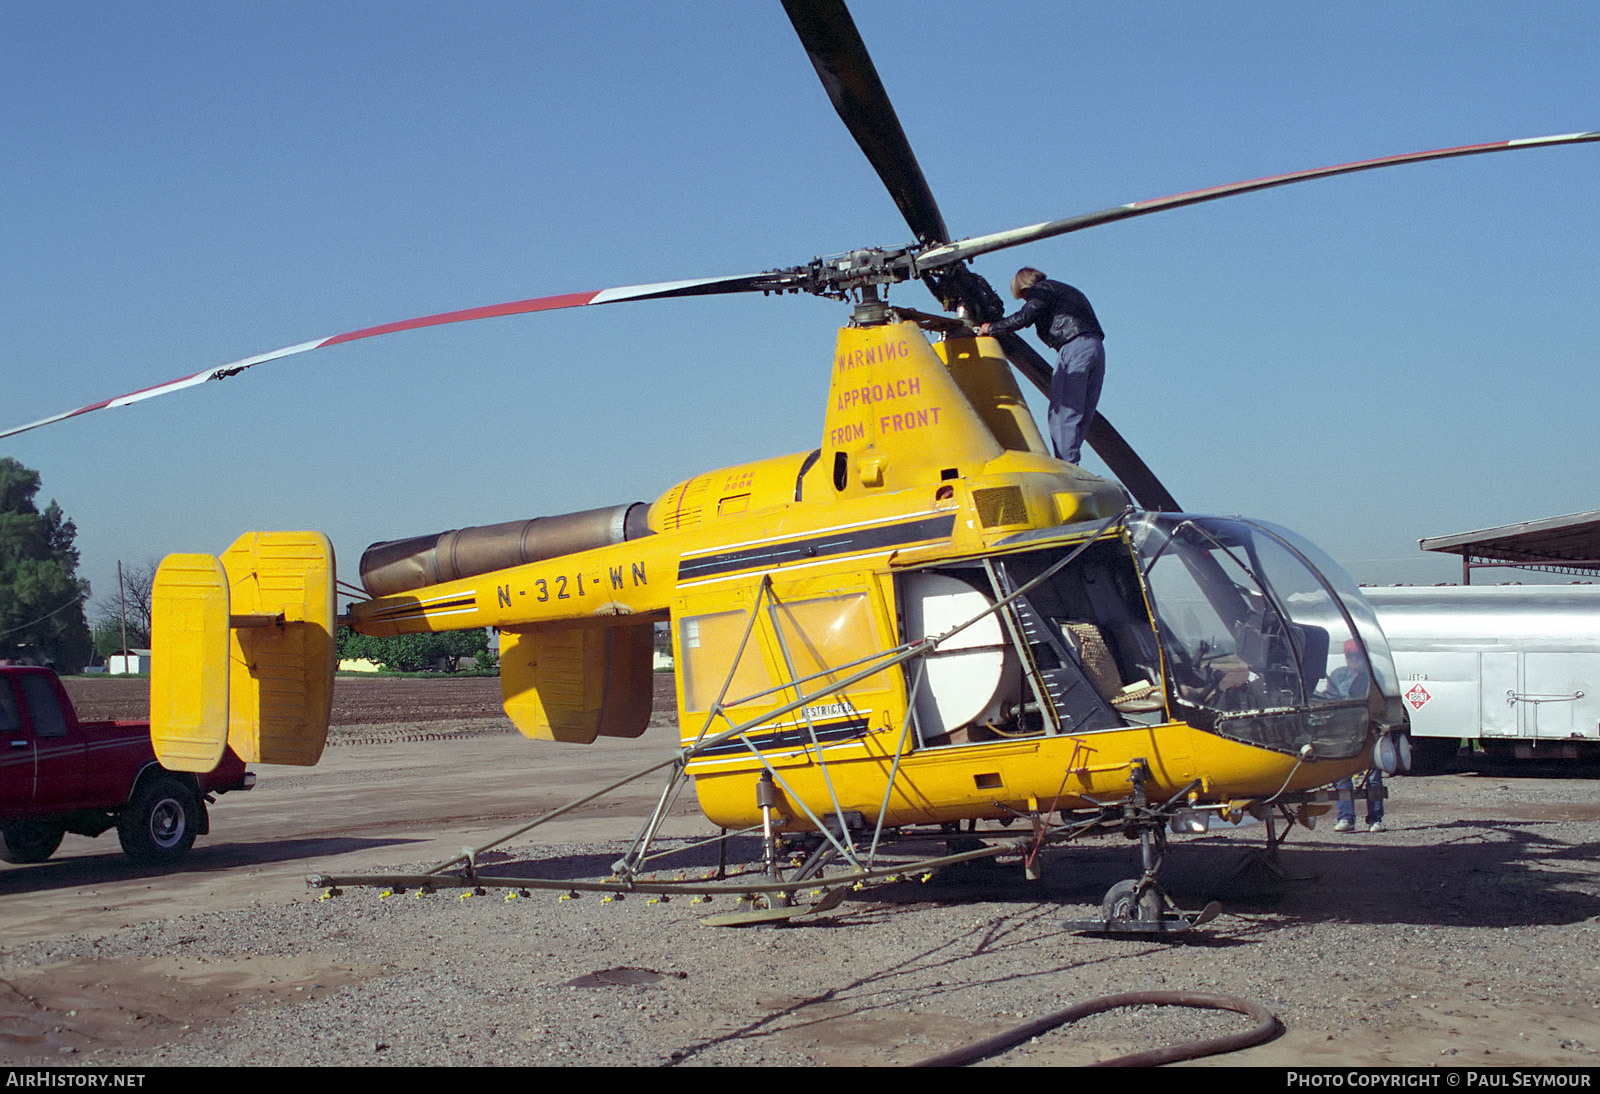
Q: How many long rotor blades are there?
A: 4